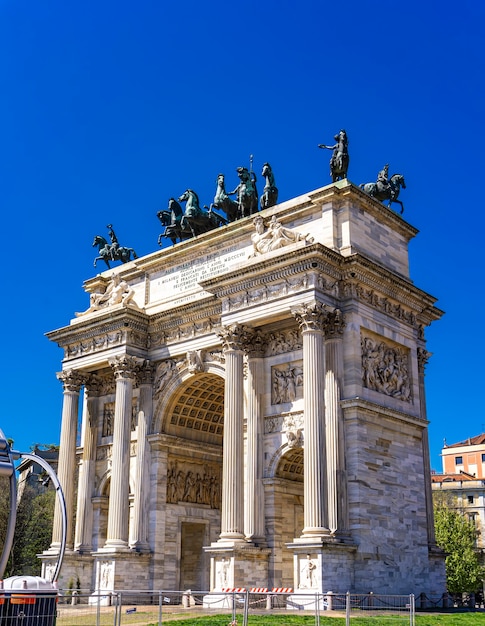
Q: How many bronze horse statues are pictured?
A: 9